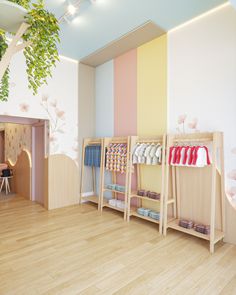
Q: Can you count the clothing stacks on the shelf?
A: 10